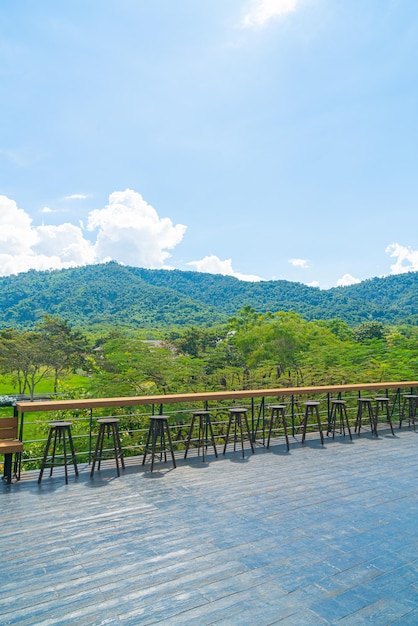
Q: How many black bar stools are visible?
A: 11